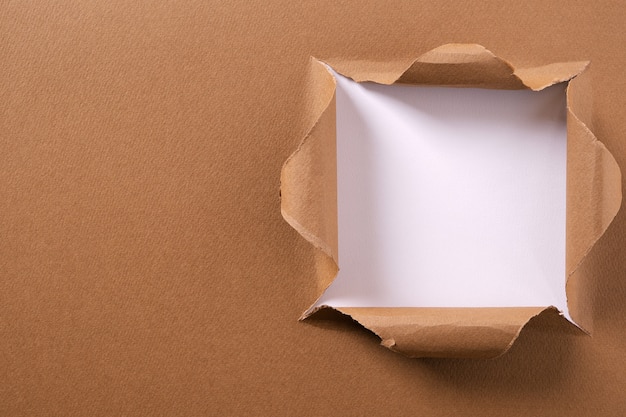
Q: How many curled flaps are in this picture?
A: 4